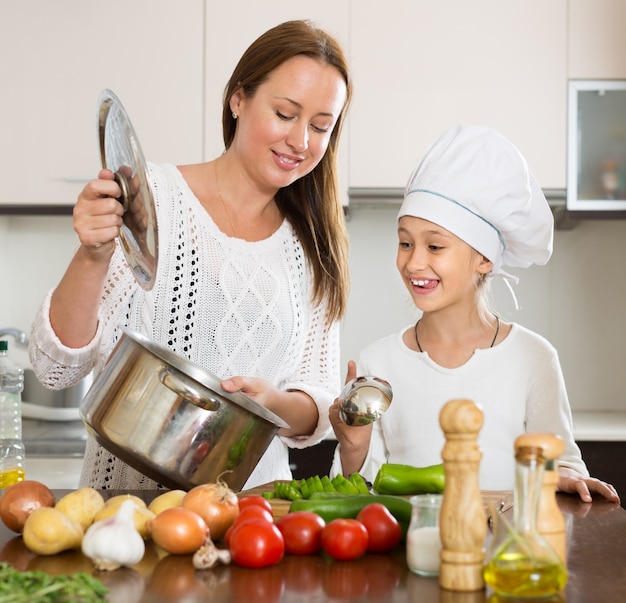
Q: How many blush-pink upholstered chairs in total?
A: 0